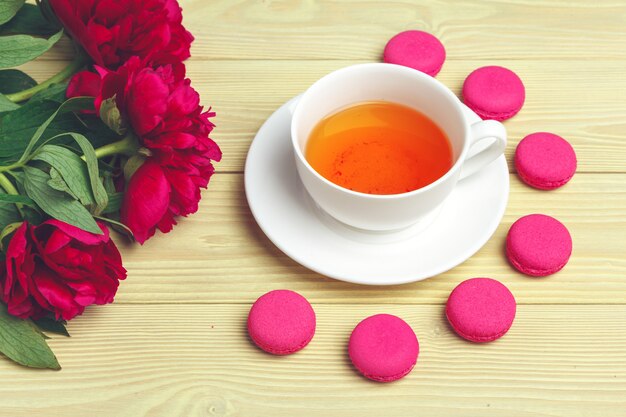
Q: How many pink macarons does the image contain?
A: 7